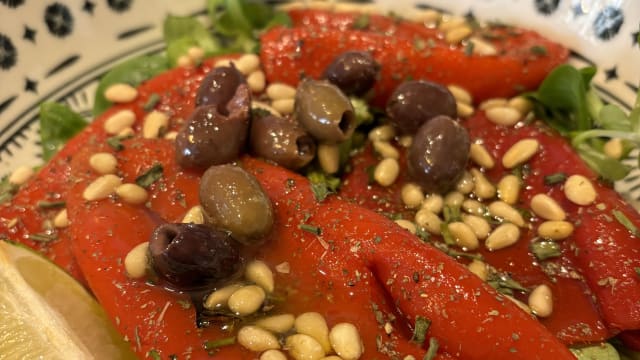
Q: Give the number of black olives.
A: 7